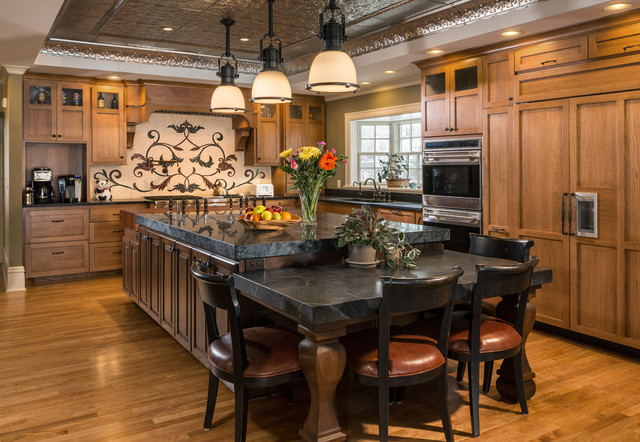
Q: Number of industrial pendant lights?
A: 3